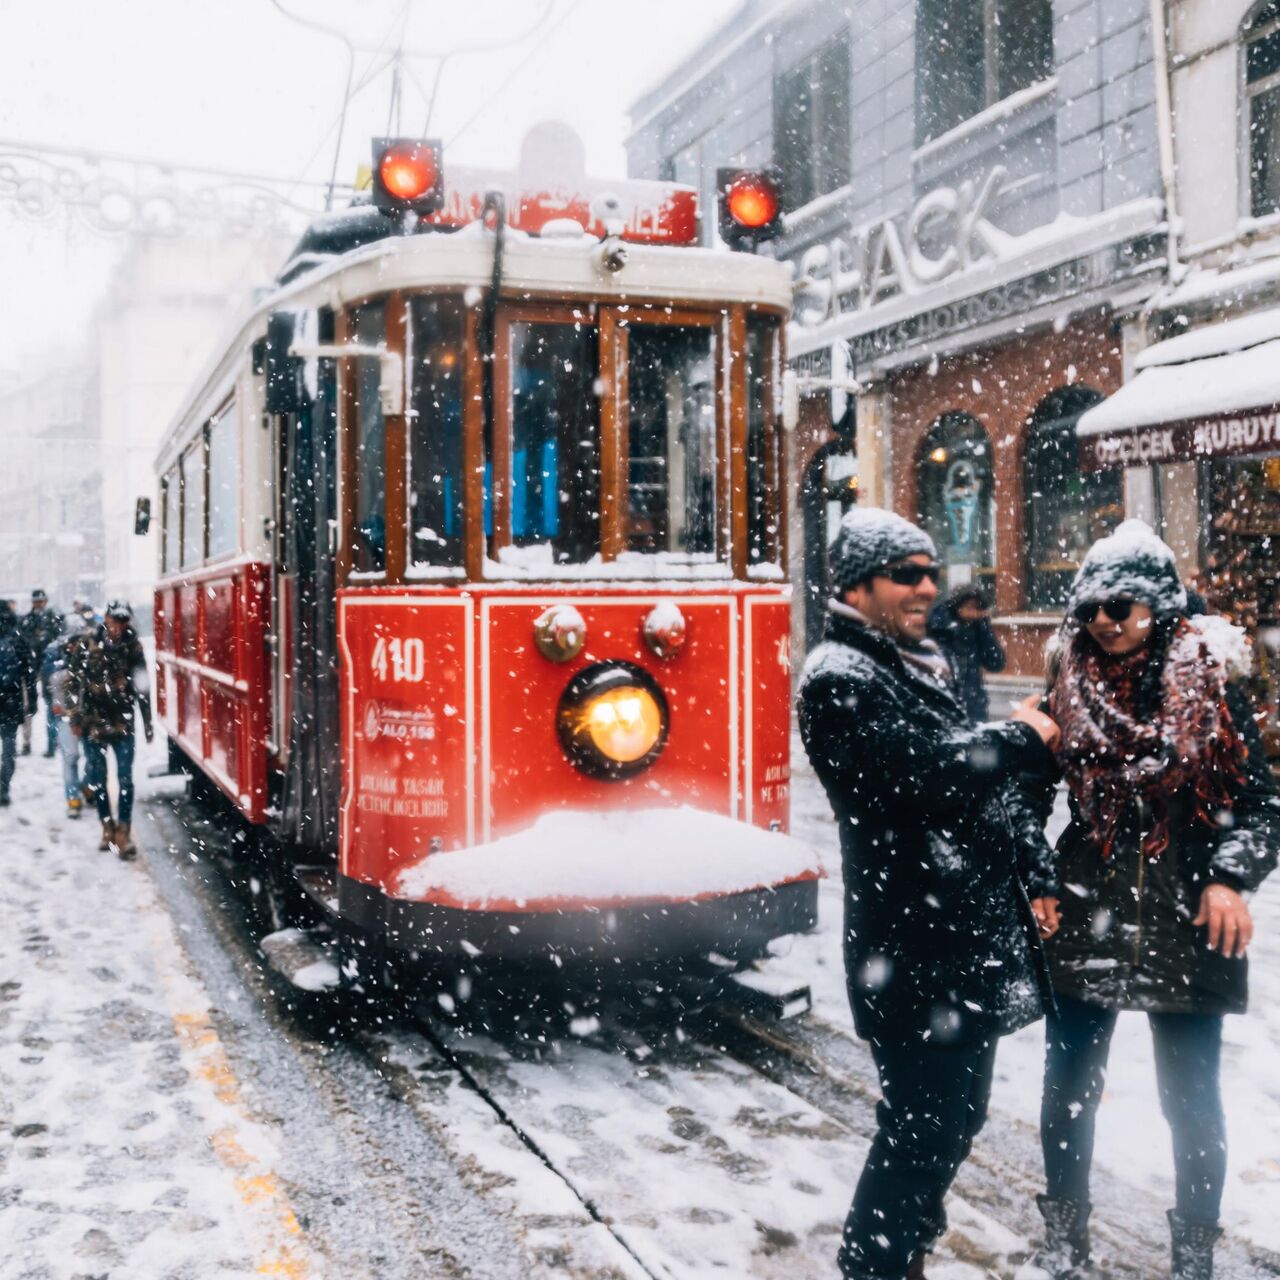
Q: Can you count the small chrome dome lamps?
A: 2